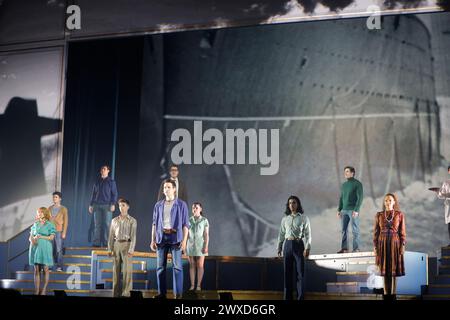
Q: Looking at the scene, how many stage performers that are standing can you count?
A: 11